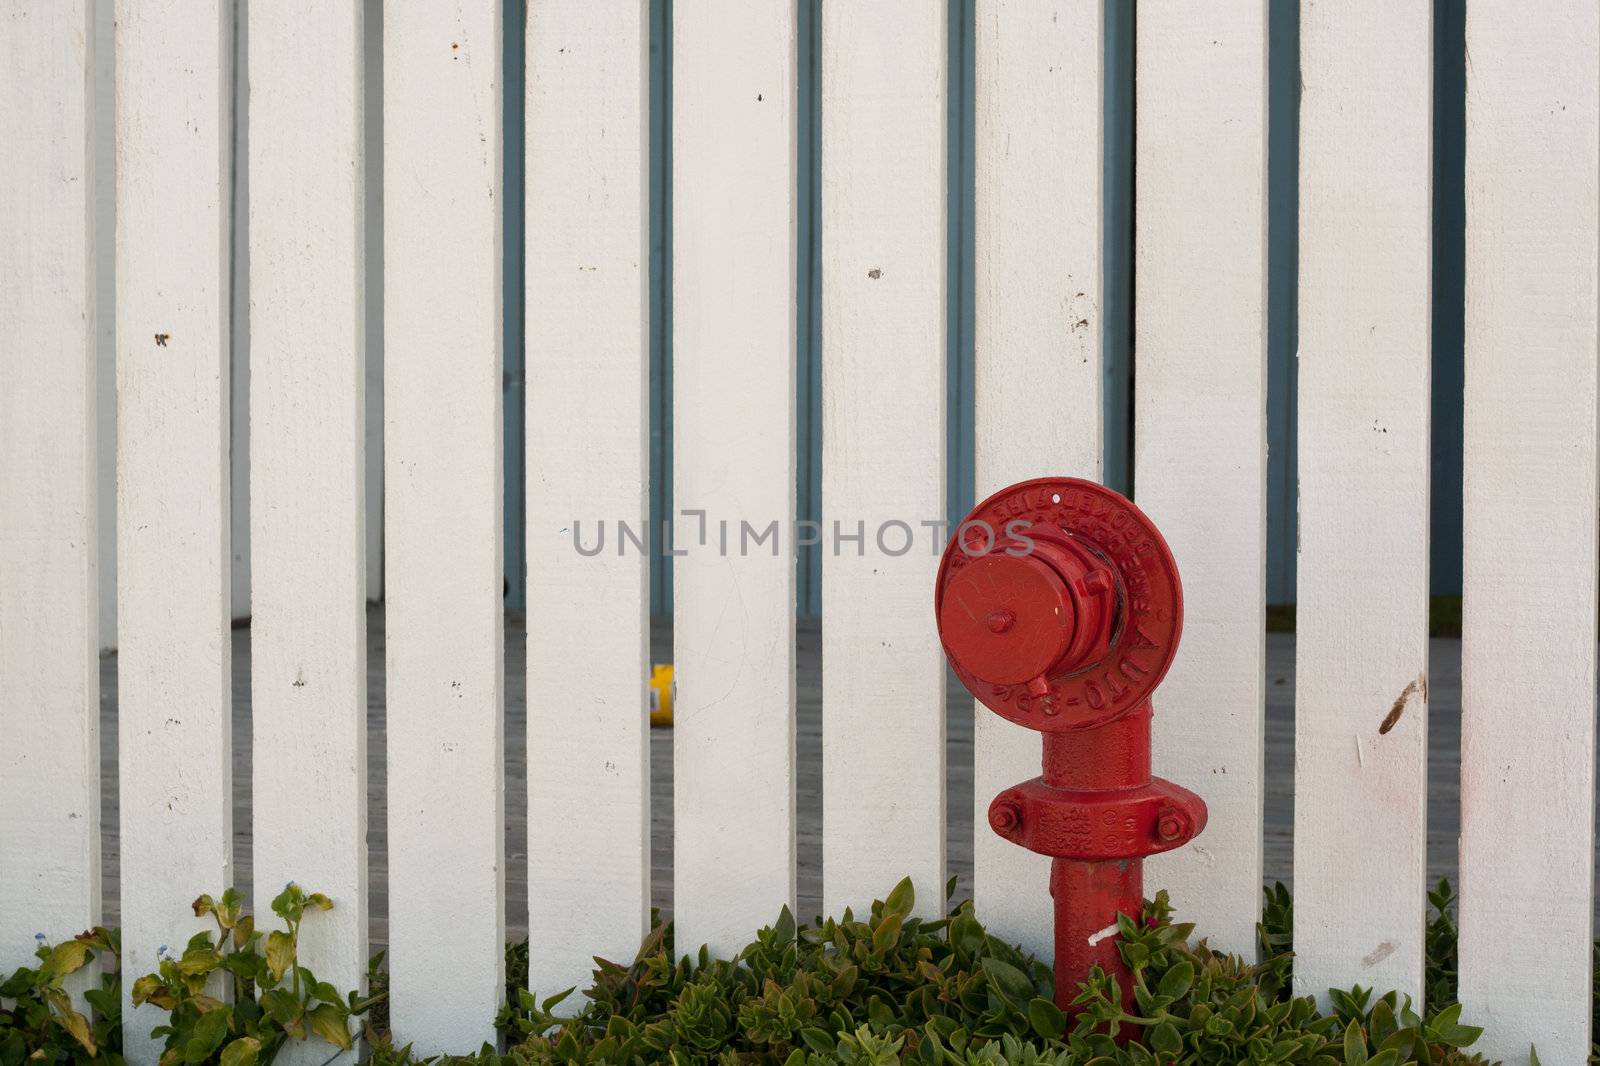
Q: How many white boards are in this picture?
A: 11